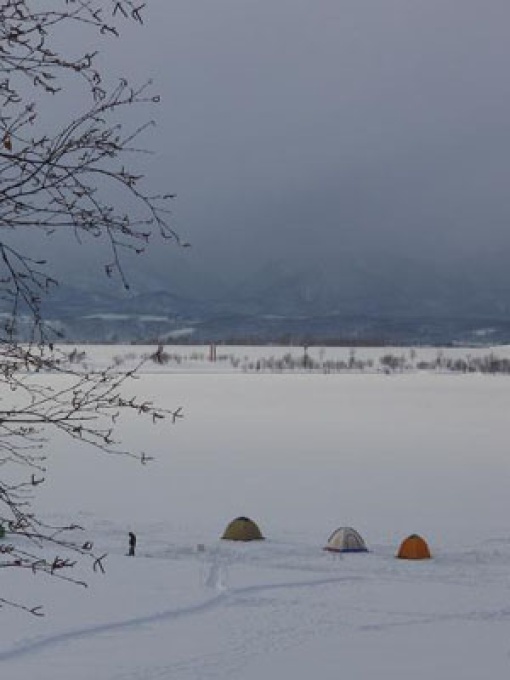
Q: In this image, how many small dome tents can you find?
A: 3